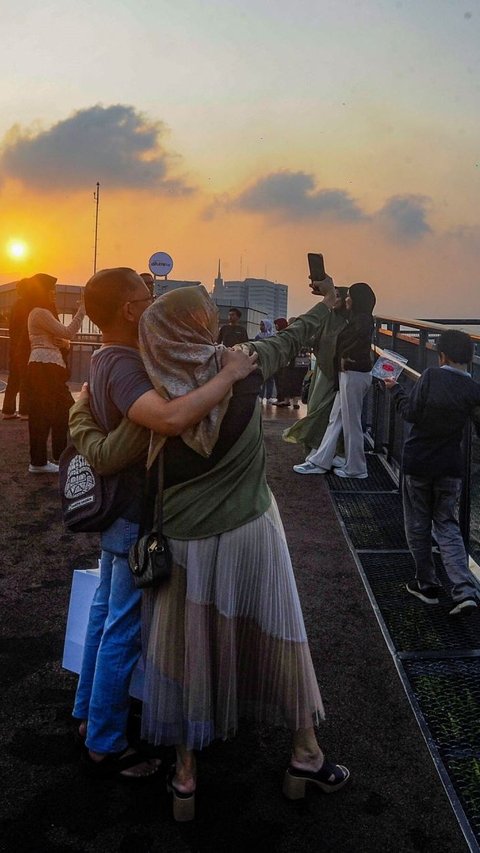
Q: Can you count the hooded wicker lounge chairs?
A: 0